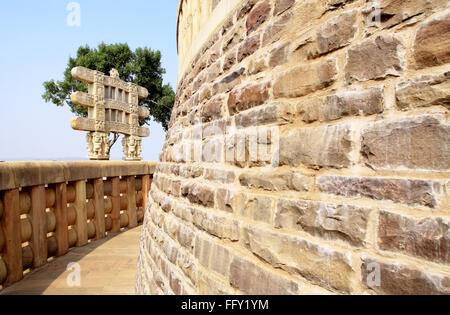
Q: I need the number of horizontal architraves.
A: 3